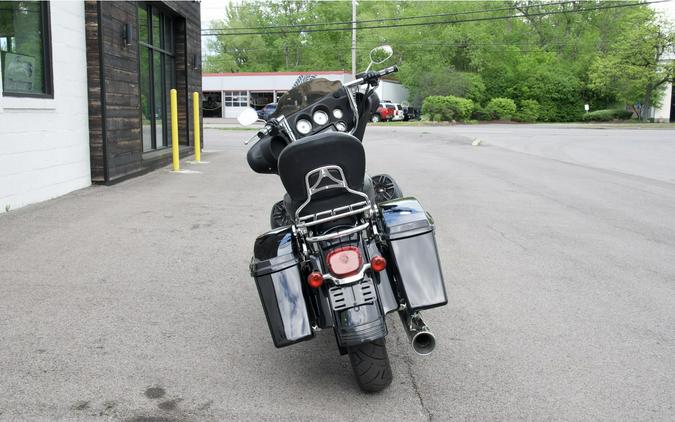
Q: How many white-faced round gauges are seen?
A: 4